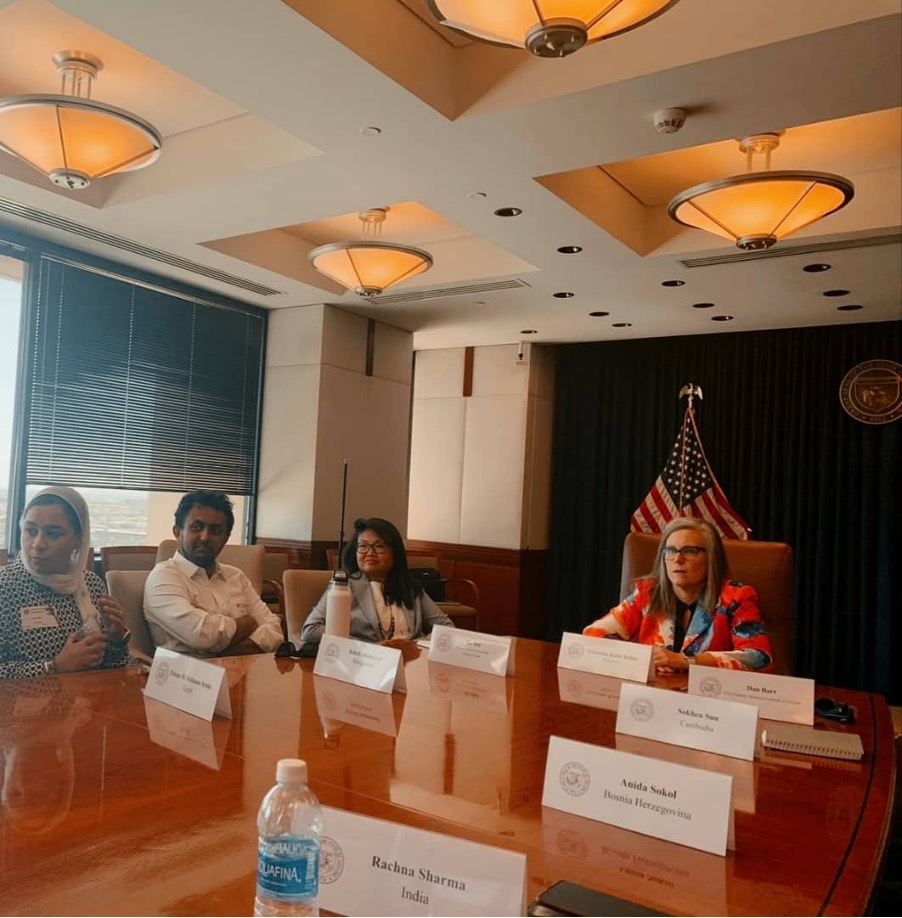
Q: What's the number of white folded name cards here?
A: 8